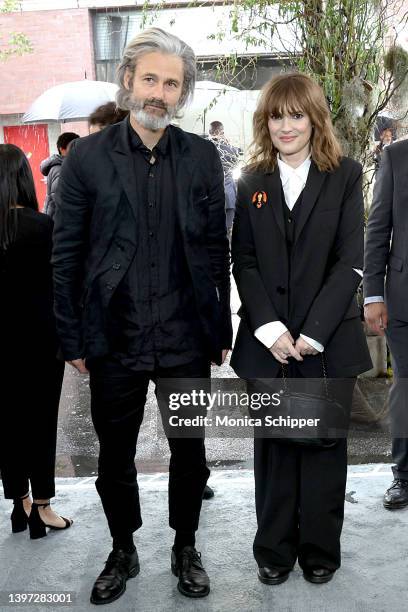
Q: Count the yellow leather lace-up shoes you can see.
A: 0